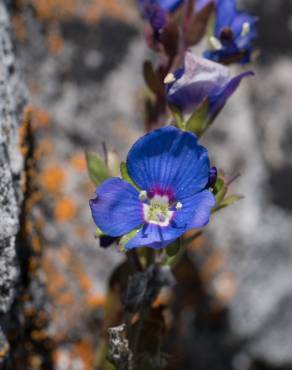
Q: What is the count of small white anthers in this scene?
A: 5